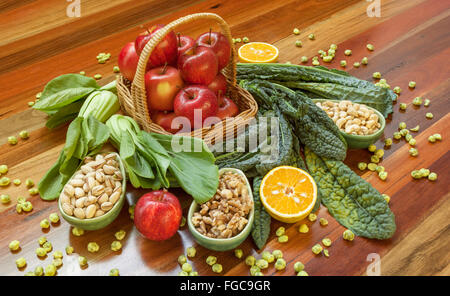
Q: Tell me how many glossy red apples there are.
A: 11